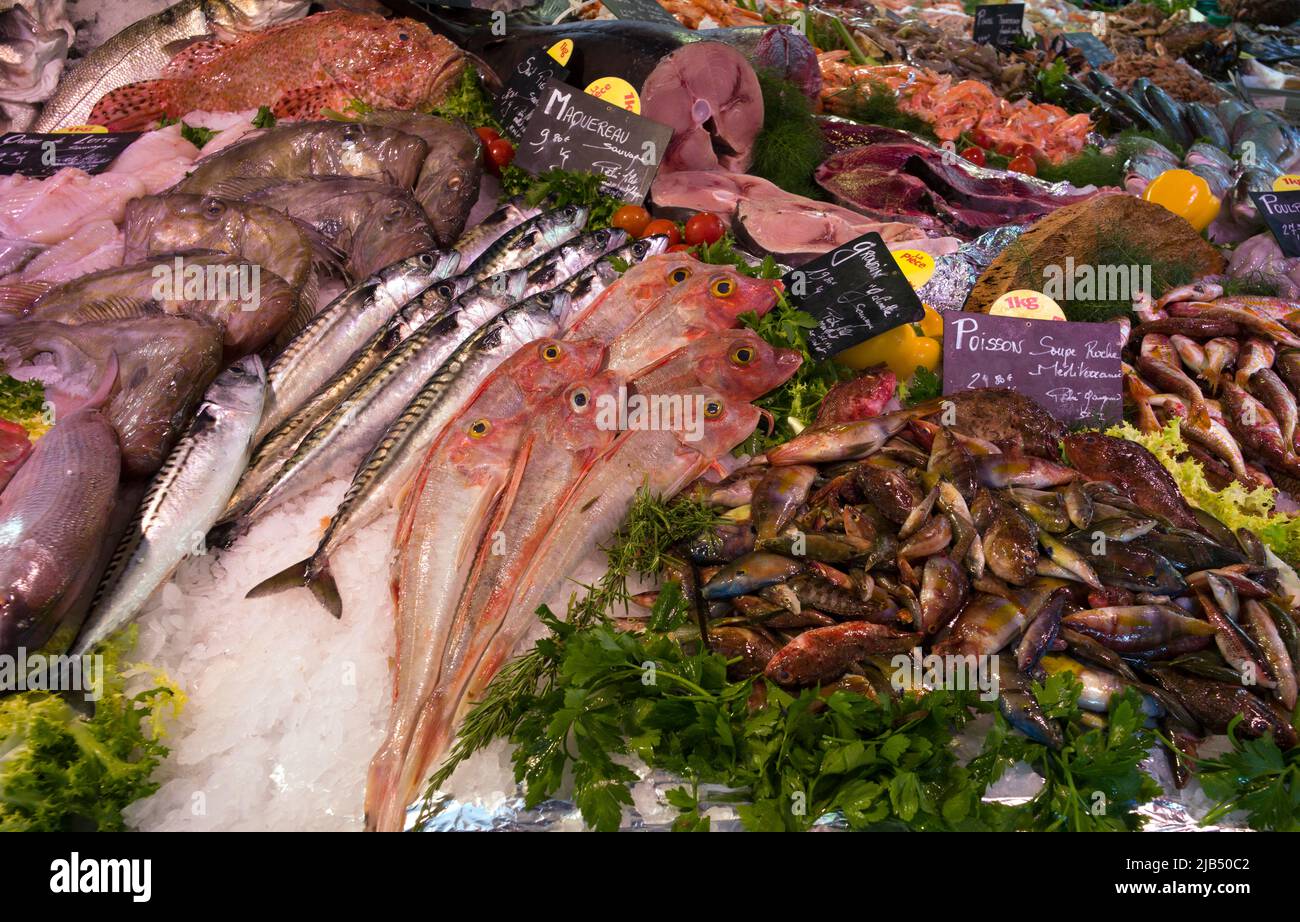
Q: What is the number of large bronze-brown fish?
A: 6